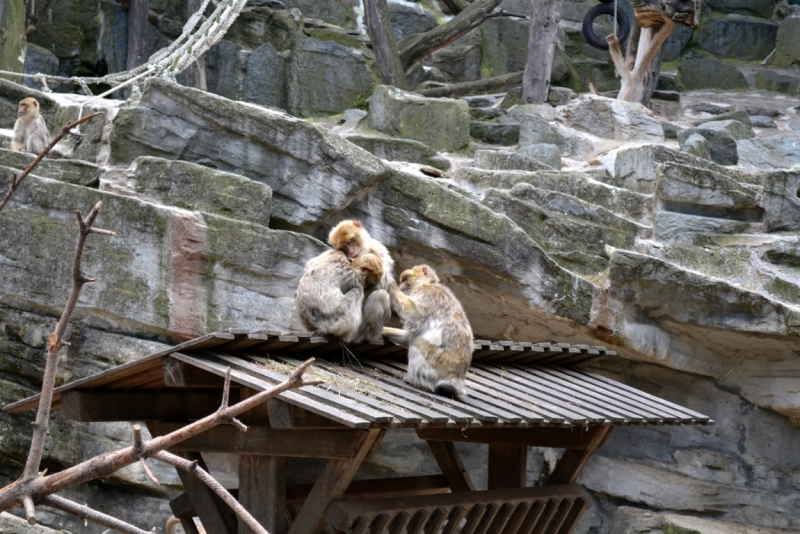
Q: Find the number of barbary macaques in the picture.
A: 4